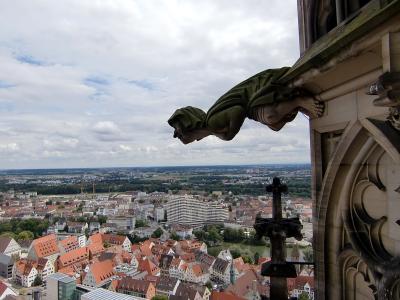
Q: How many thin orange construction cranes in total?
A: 2